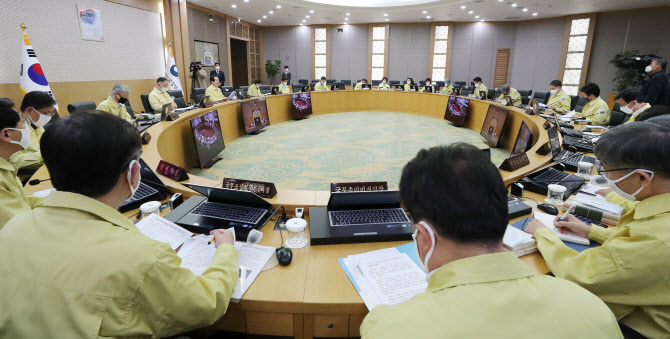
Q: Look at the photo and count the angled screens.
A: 6